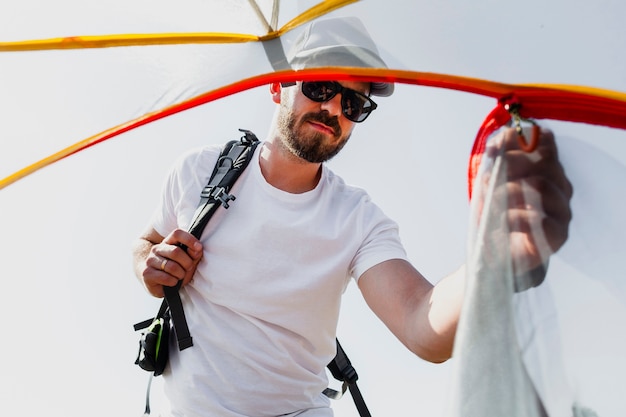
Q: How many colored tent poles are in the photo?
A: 2